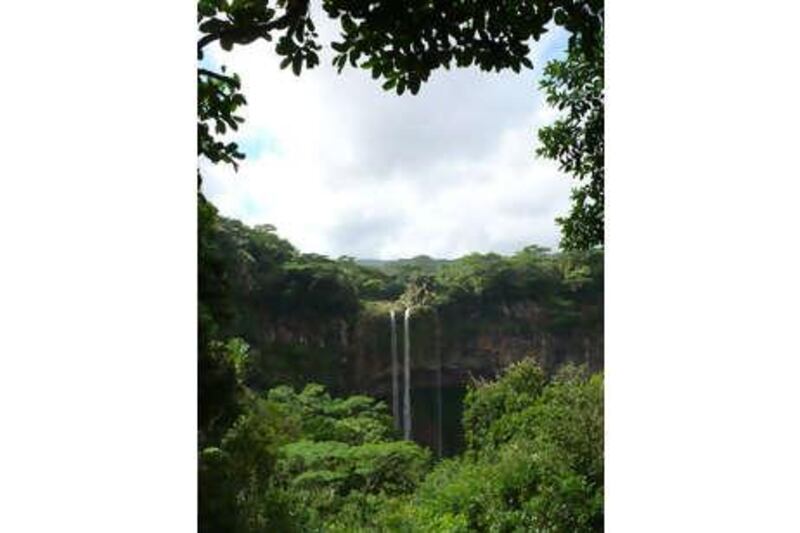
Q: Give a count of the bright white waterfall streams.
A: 2